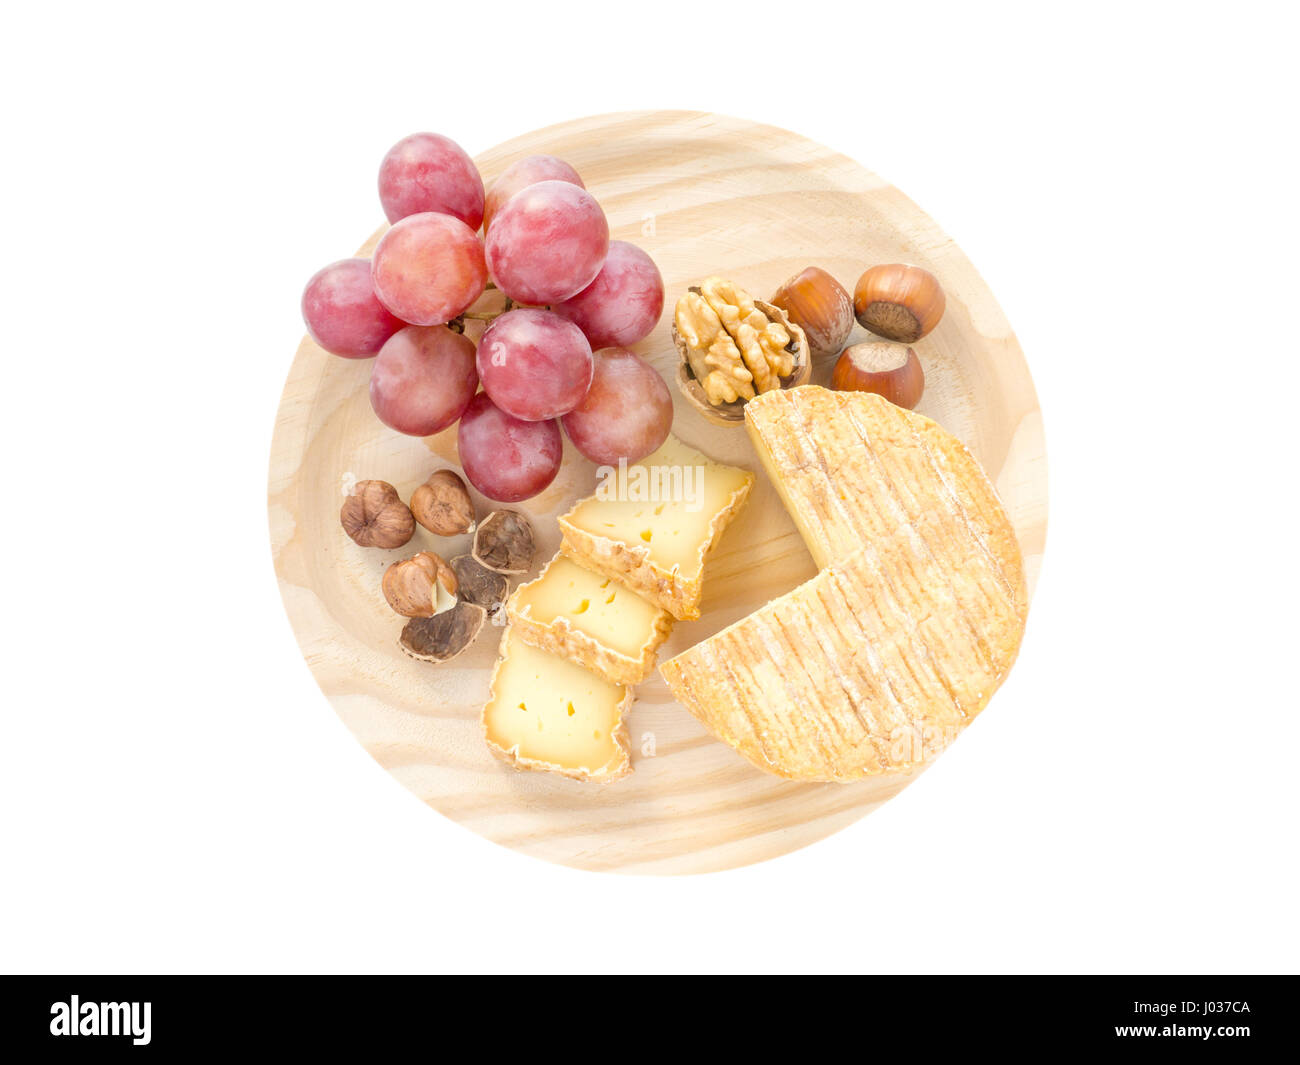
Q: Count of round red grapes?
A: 10